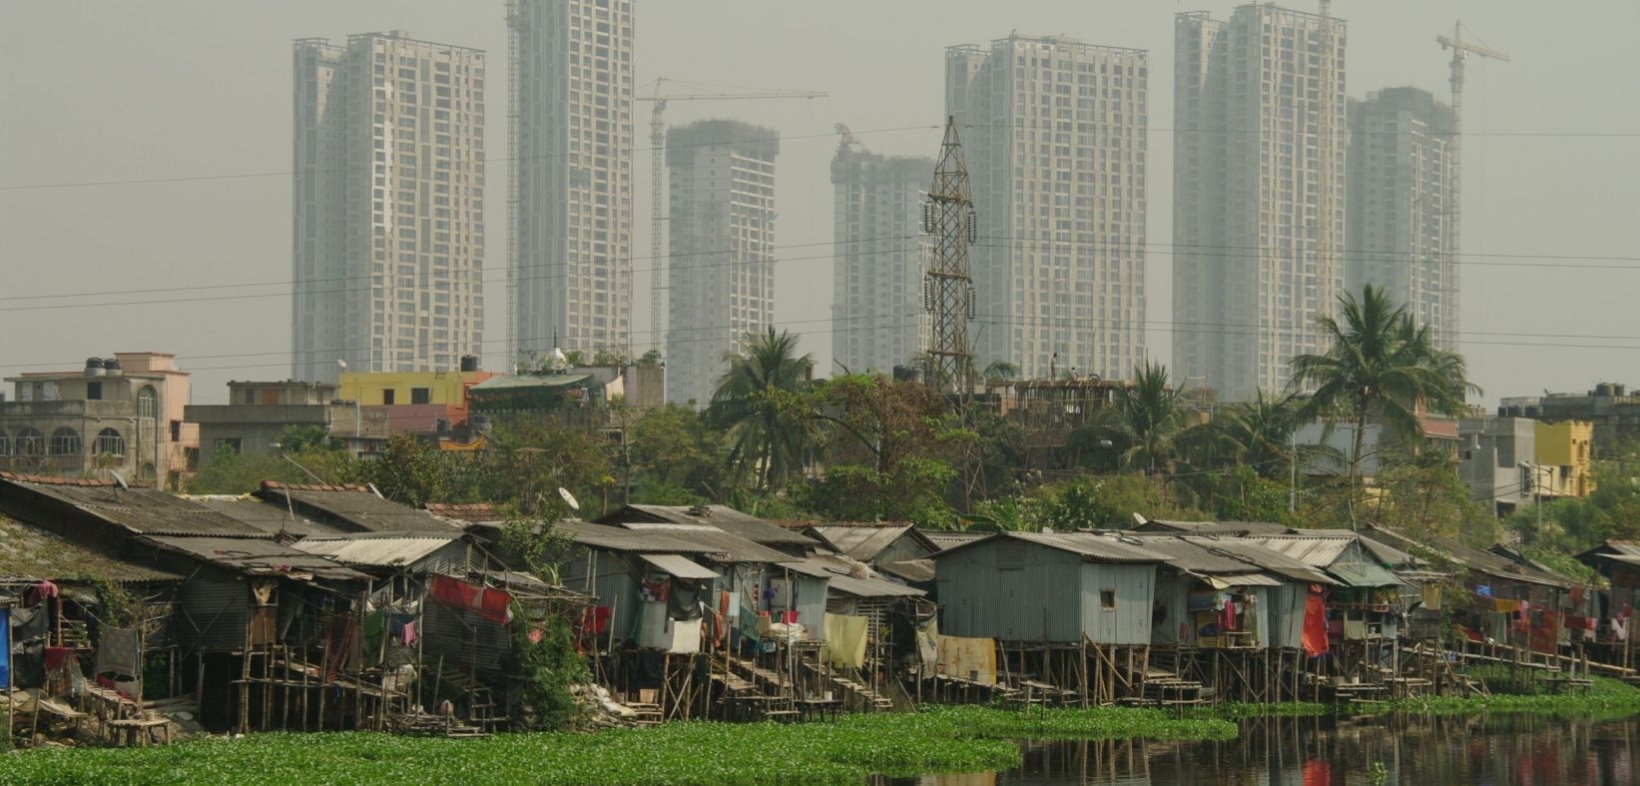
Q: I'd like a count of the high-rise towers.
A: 7